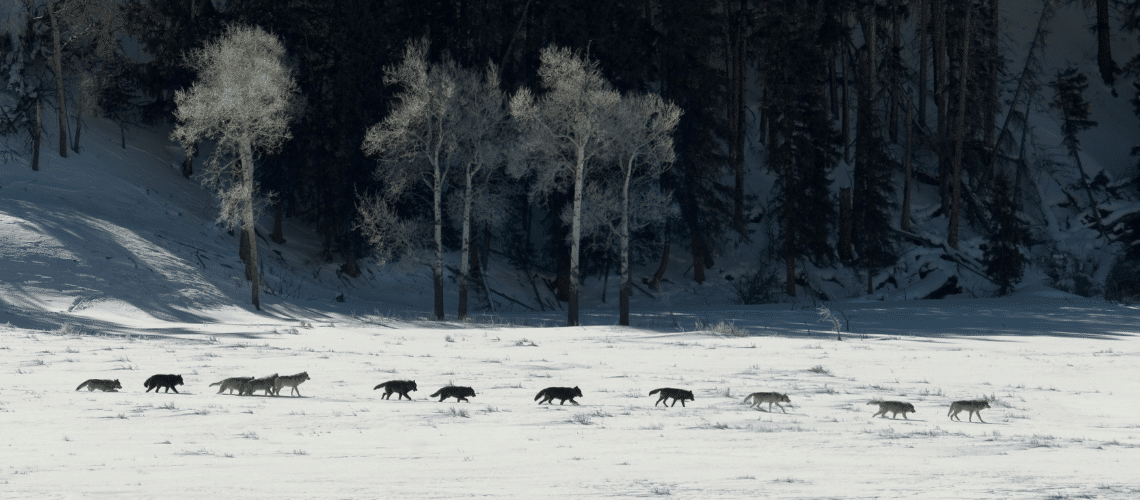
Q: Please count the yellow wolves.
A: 0